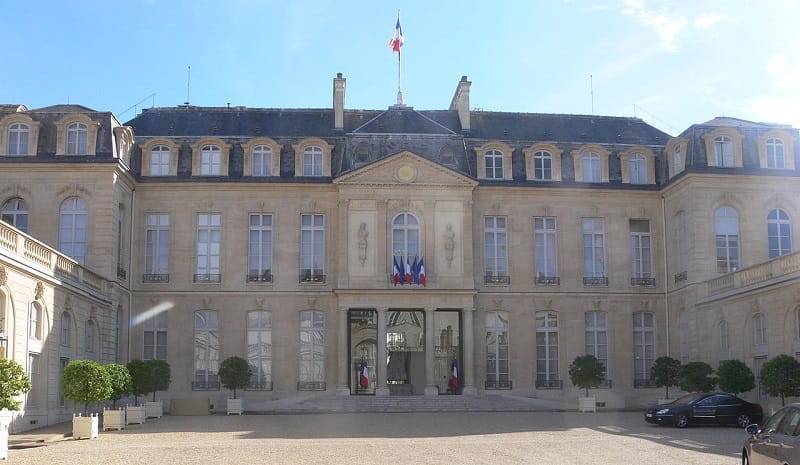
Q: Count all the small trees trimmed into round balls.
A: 11